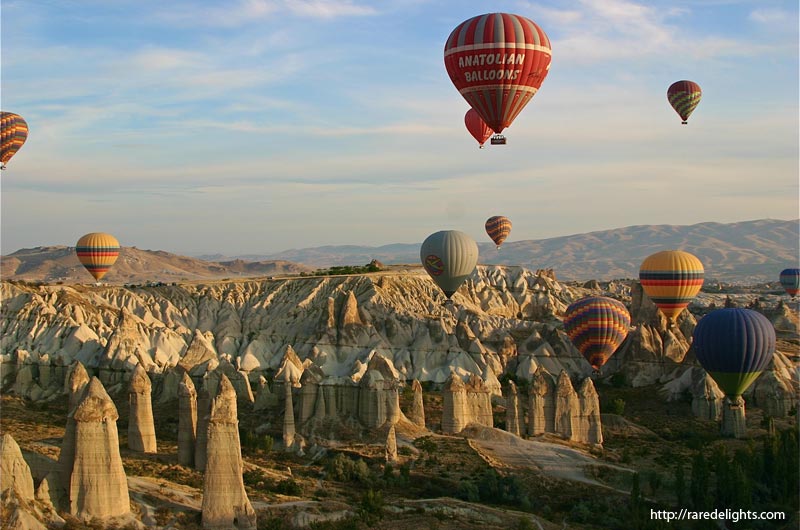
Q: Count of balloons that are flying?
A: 11